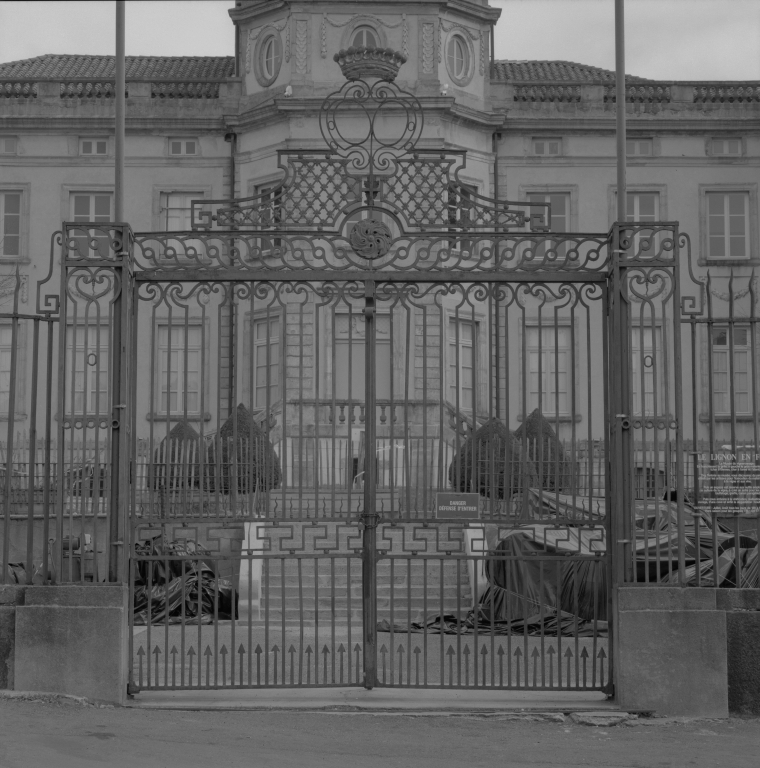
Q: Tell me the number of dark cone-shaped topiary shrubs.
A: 4